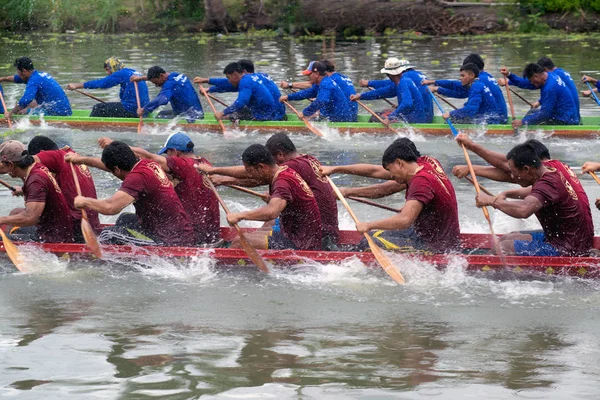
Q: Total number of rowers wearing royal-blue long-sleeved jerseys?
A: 13